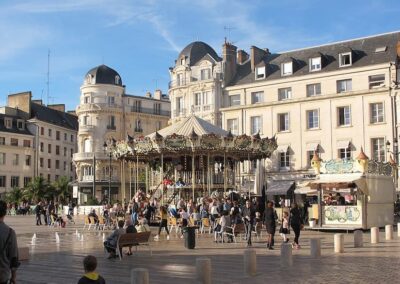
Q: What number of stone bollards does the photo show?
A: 10